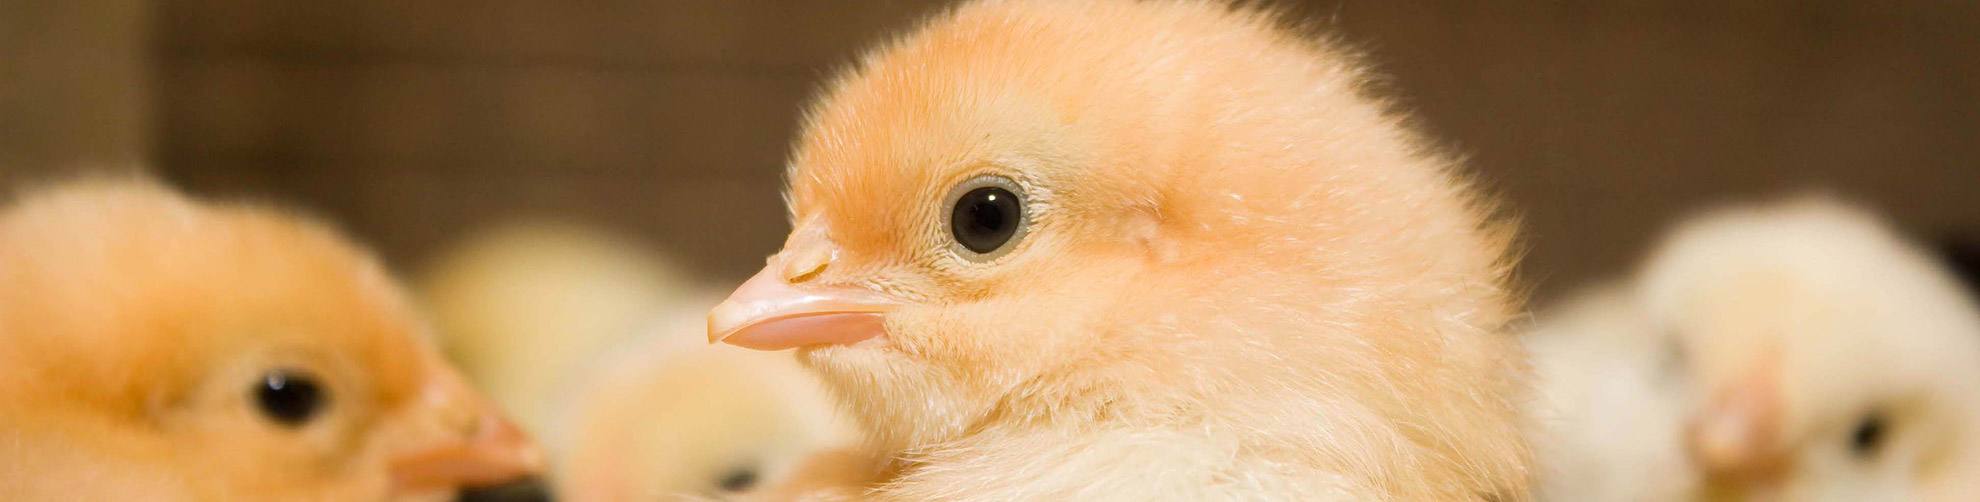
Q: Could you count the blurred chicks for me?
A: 4